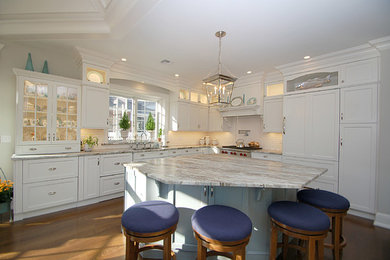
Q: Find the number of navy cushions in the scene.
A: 4